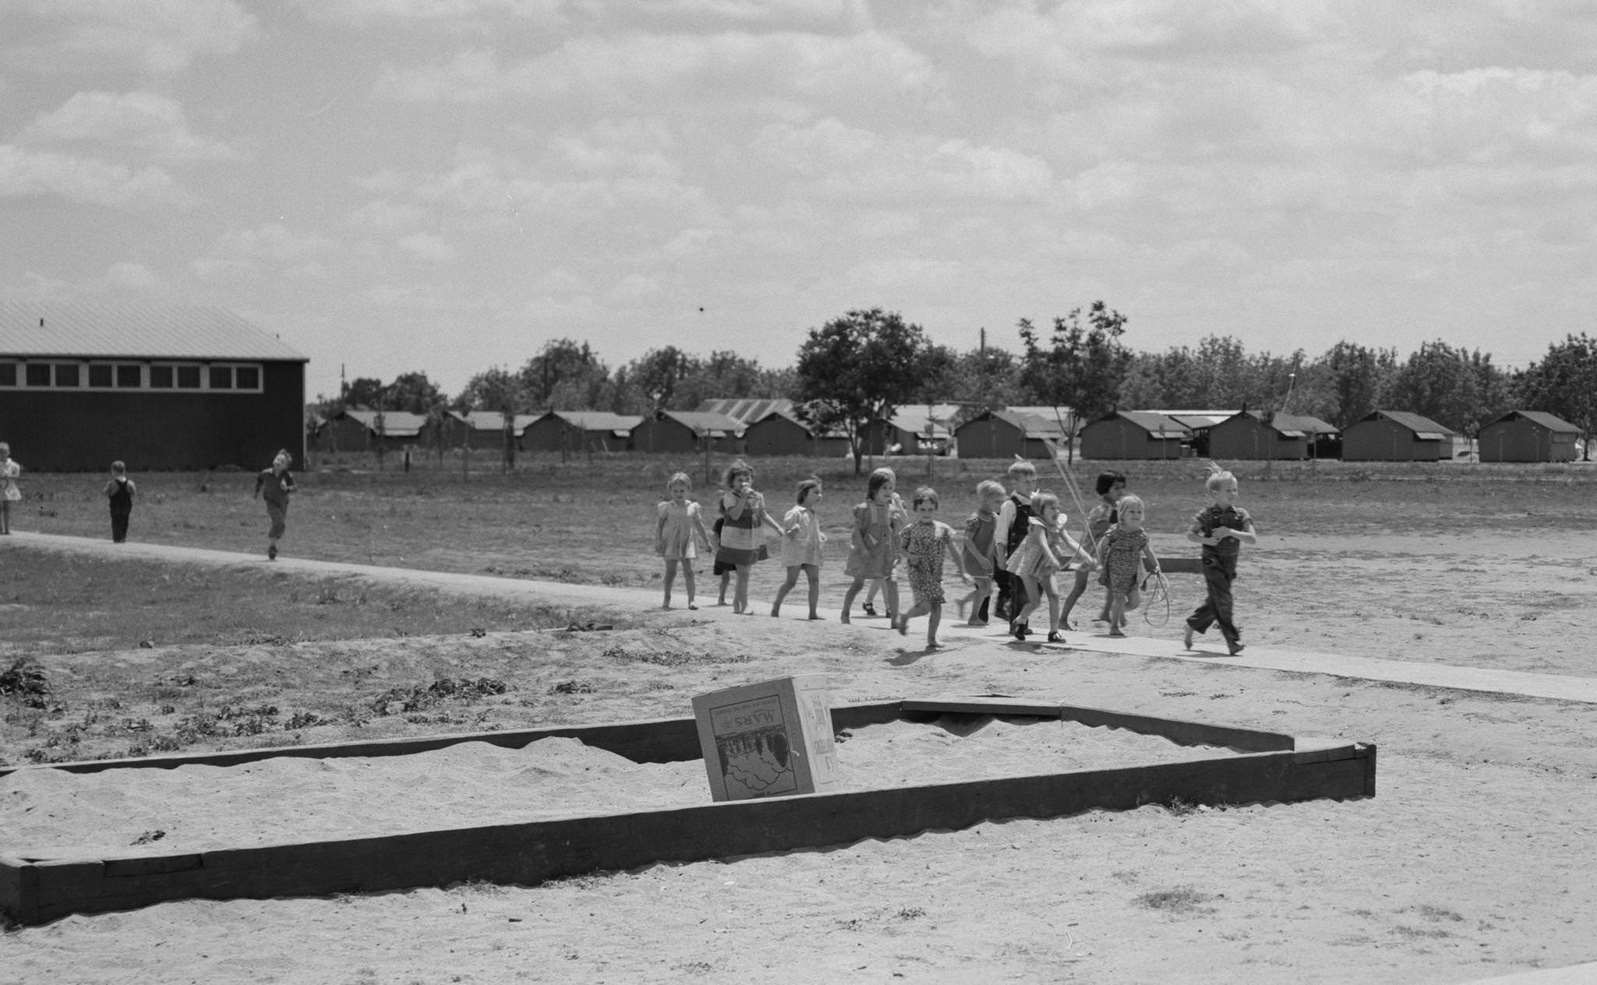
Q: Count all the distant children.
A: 3